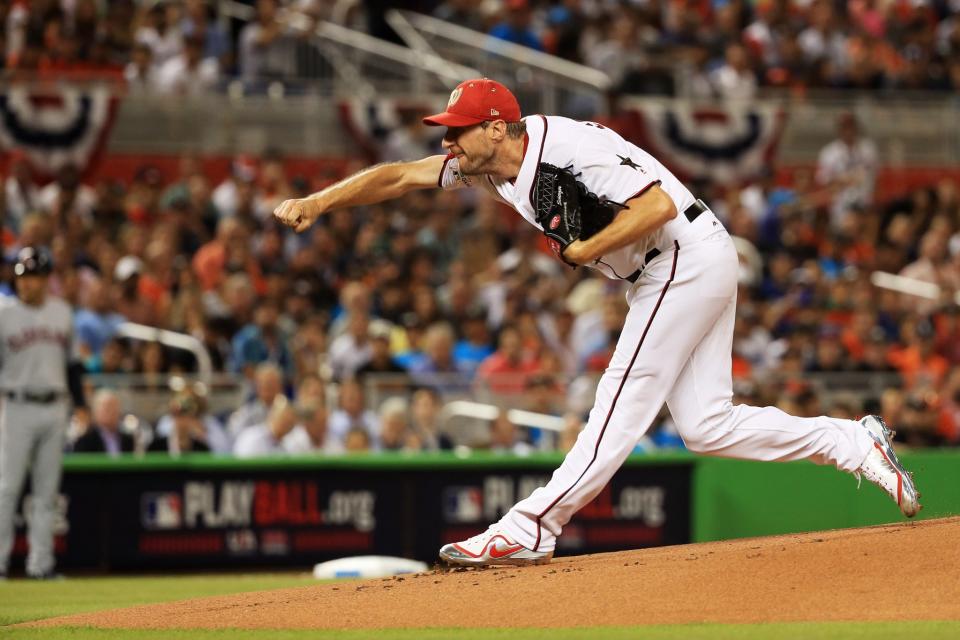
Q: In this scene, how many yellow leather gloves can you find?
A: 0